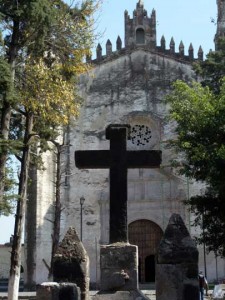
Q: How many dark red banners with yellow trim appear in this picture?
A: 0